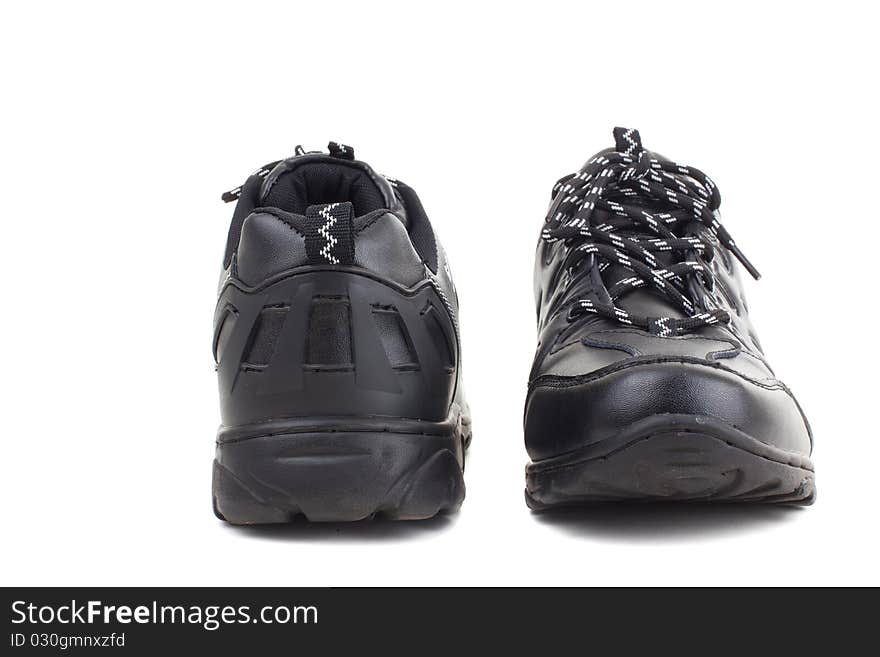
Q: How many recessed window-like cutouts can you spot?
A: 5